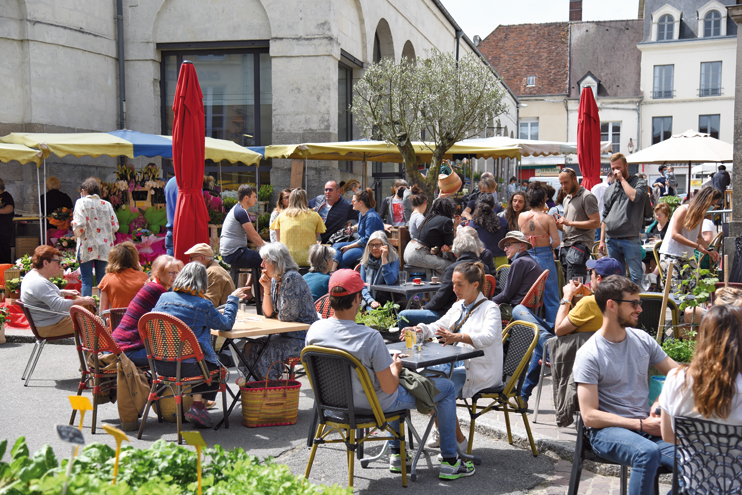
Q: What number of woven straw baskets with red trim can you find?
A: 1